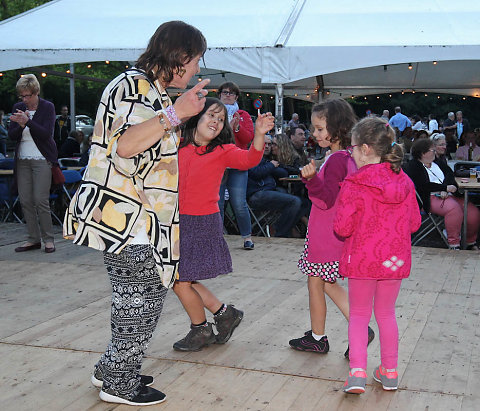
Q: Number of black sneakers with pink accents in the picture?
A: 2